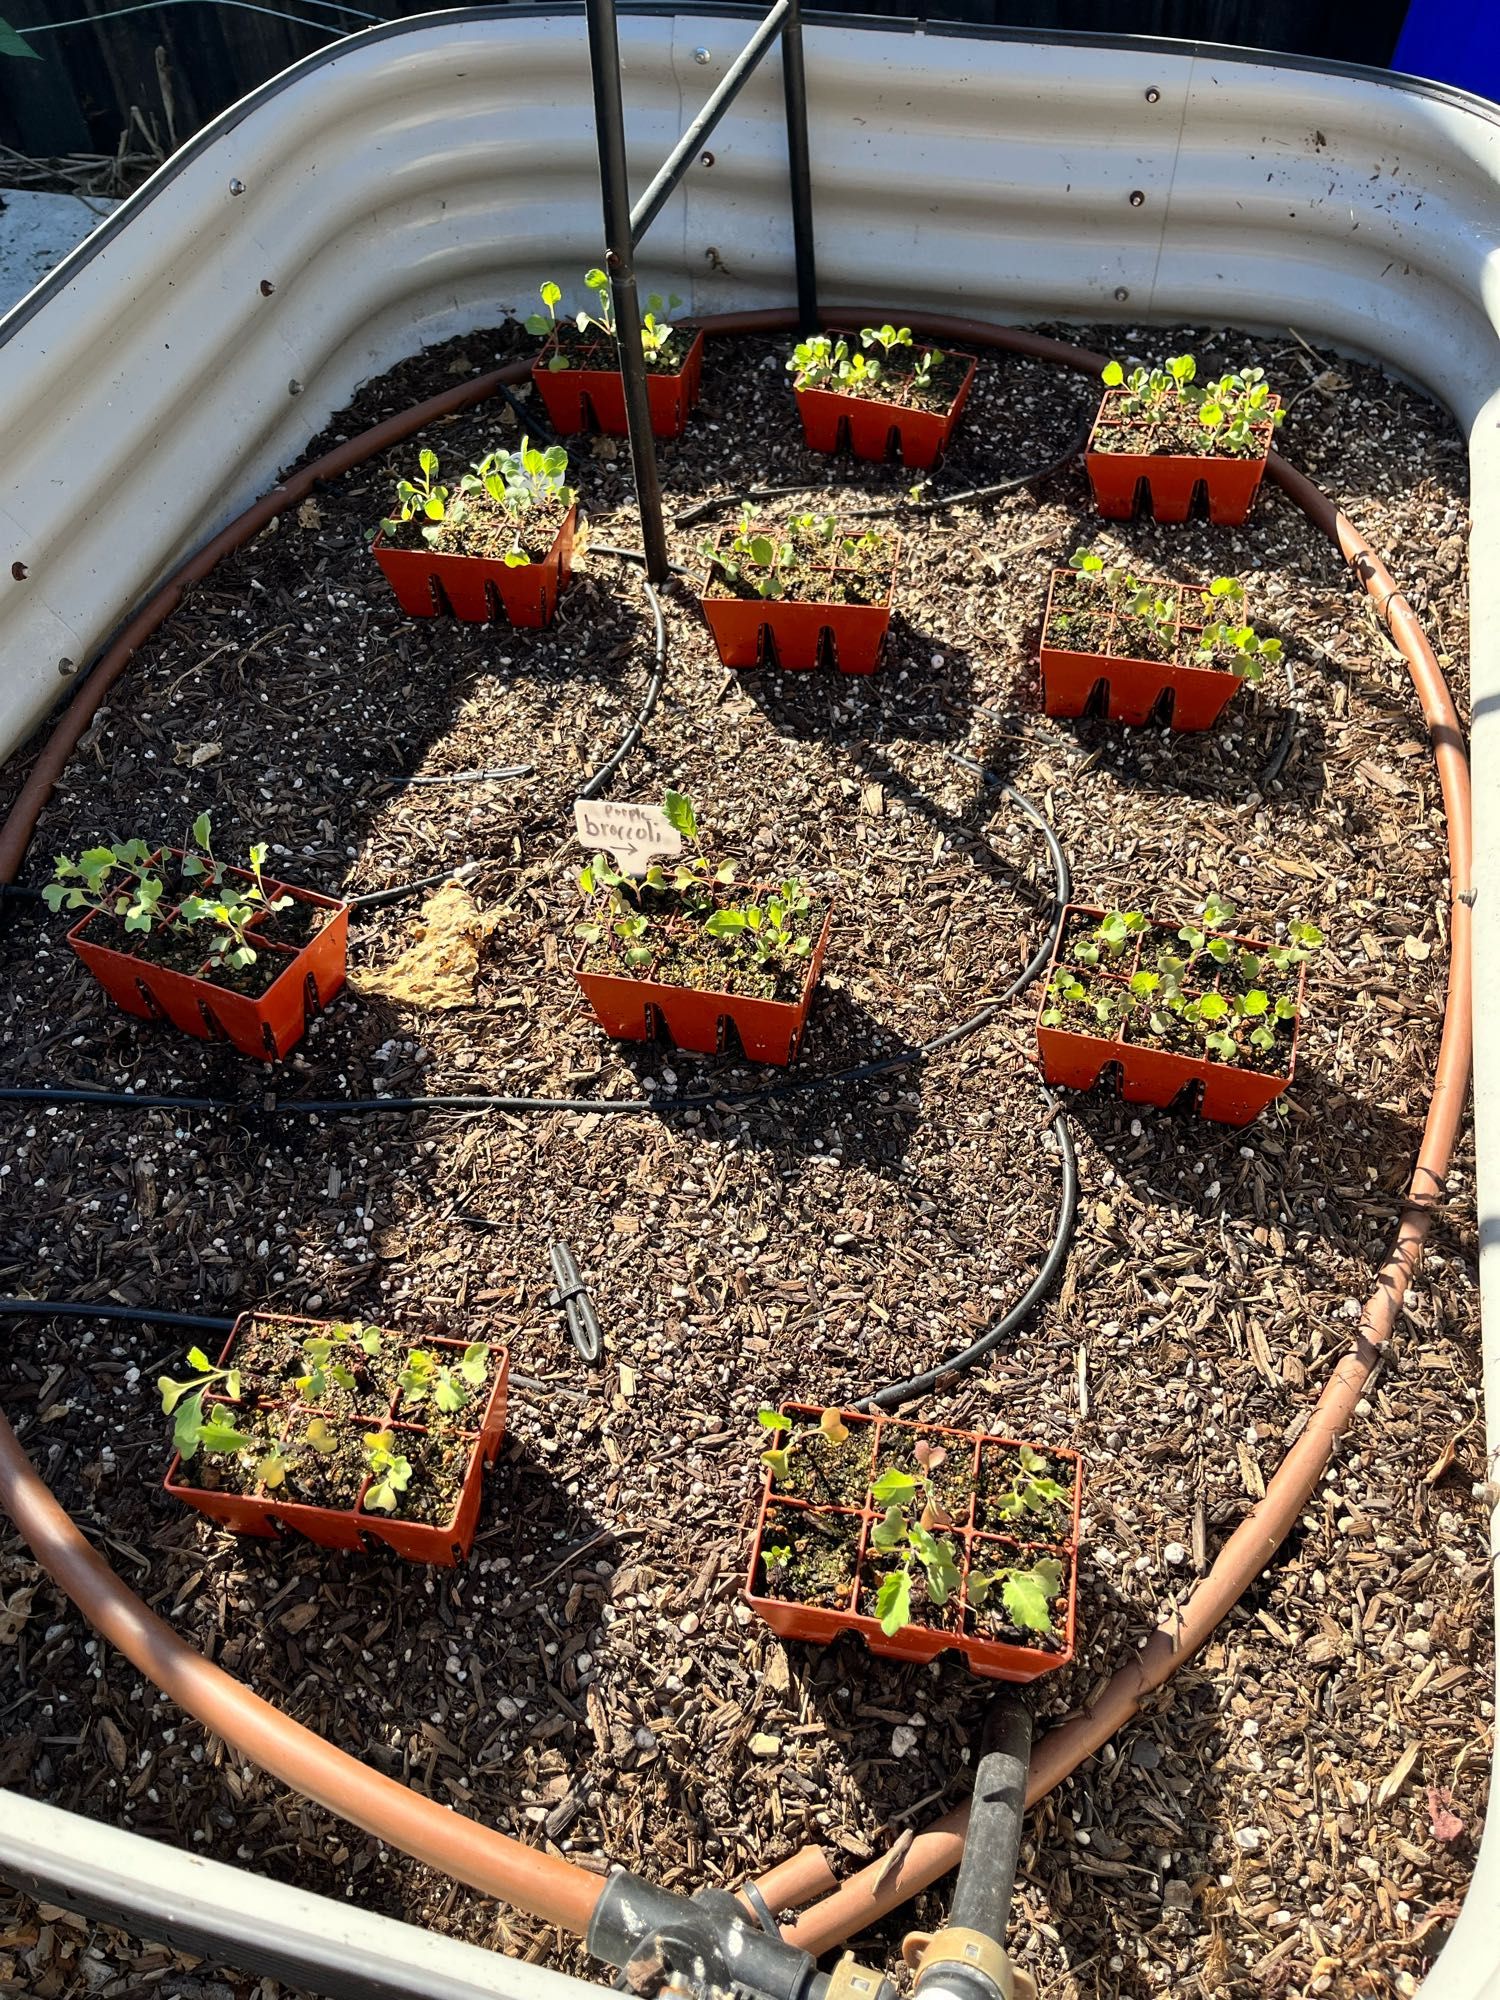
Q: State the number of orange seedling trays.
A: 11